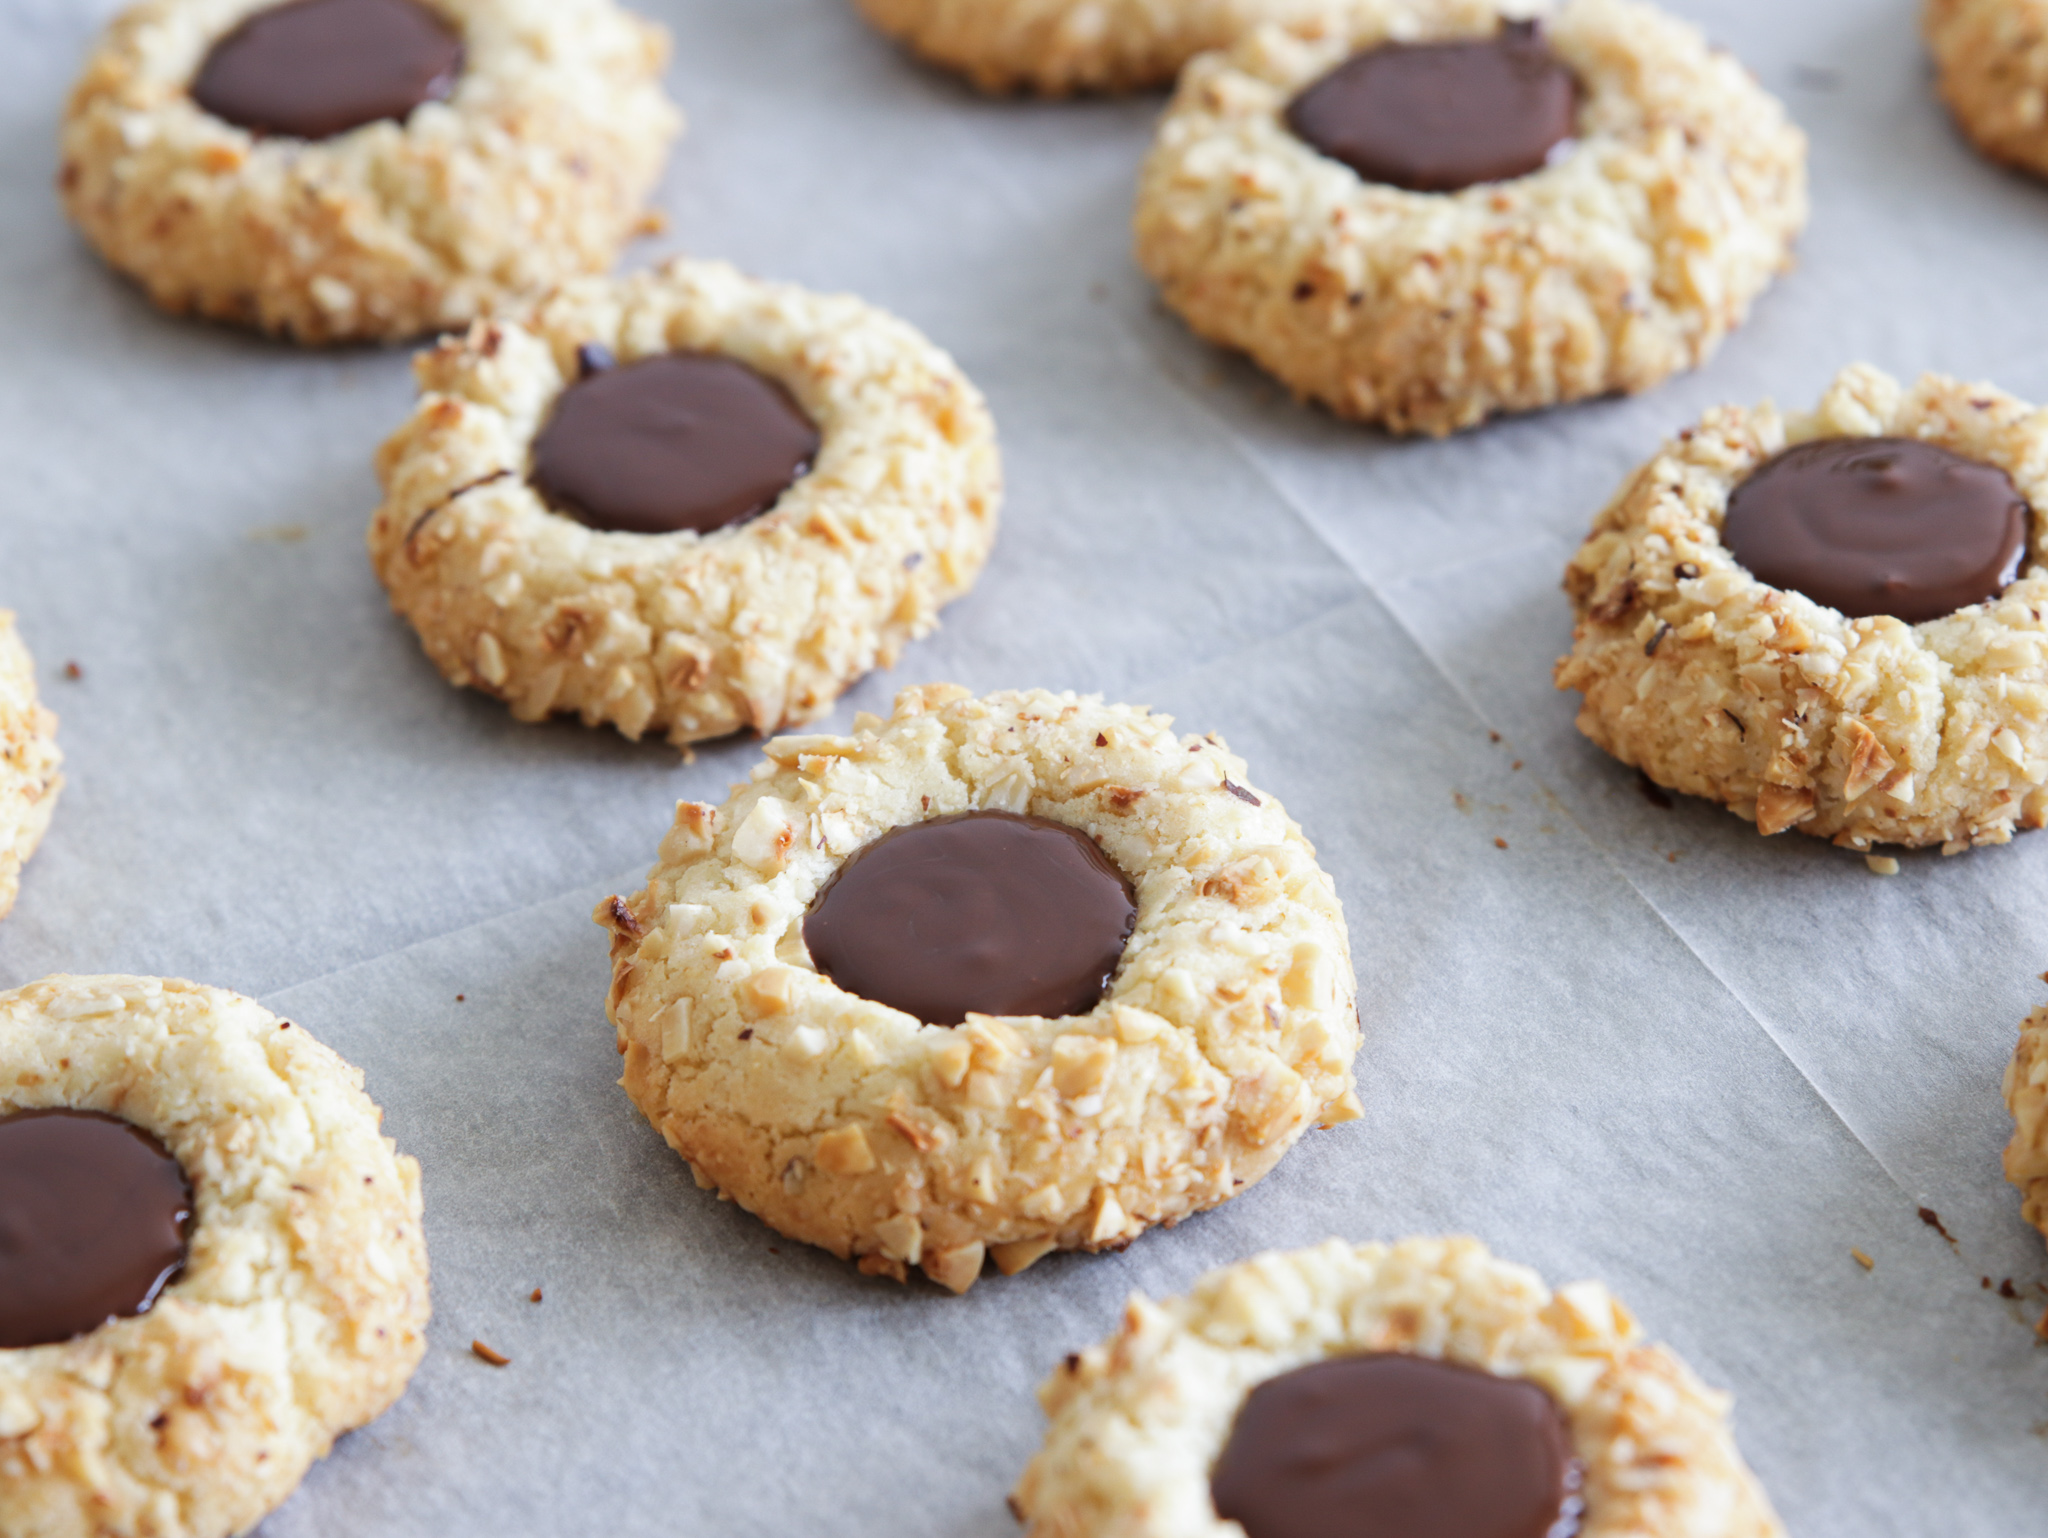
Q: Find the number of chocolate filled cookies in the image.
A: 7